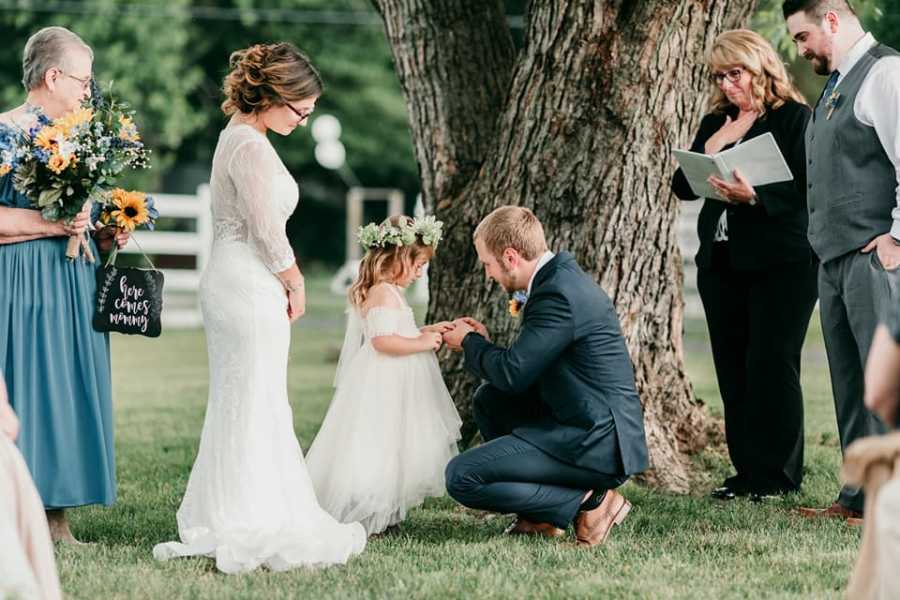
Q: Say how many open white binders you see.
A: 1